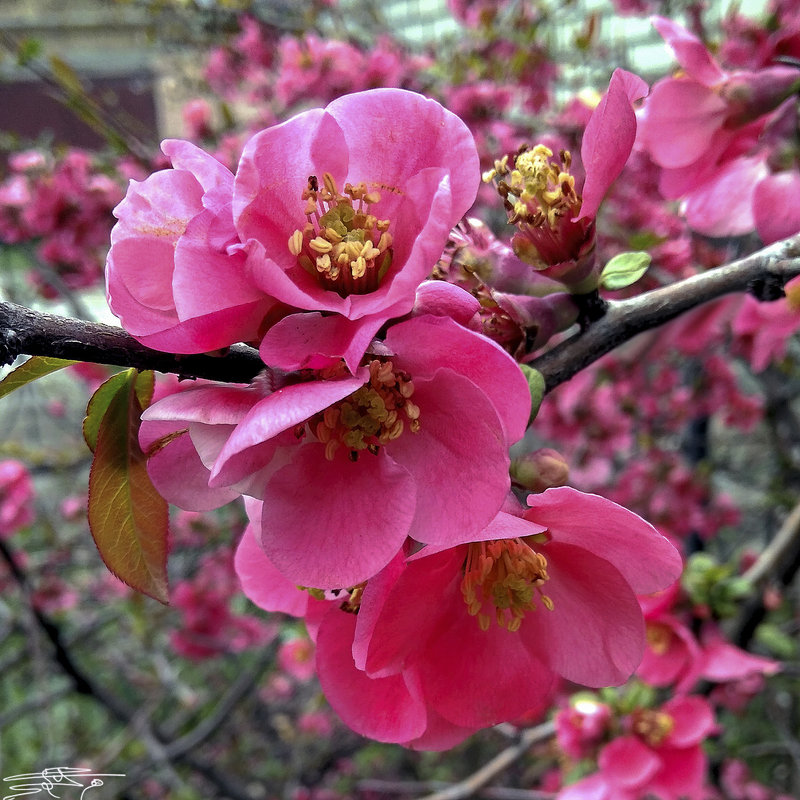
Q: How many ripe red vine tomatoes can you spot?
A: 0